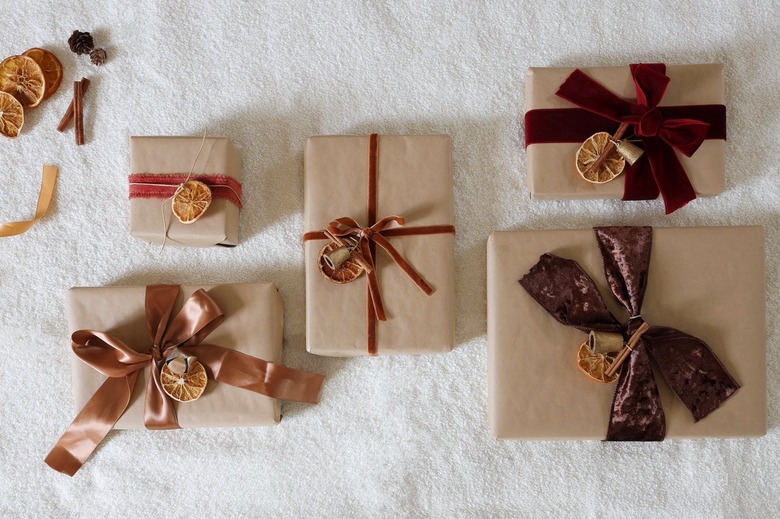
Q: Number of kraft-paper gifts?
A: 5